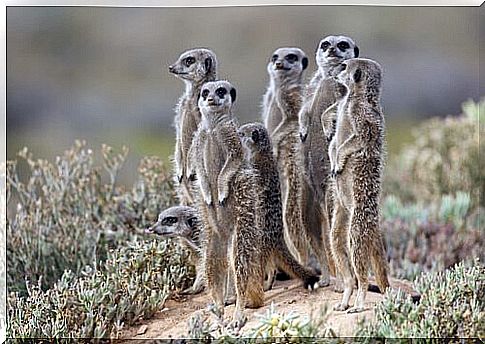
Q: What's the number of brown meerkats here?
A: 7